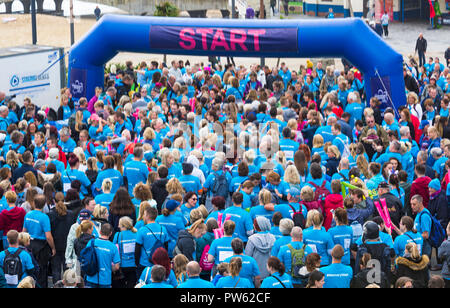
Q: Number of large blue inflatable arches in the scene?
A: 1